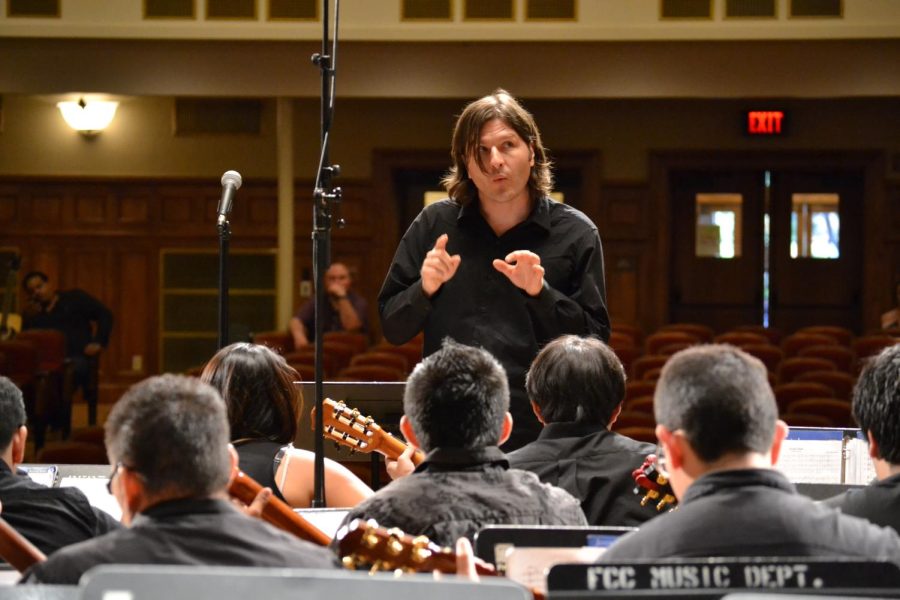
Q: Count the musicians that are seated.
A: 7